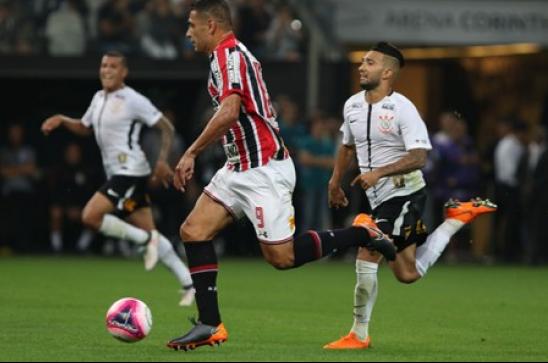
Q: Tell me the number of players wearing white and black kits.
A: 2